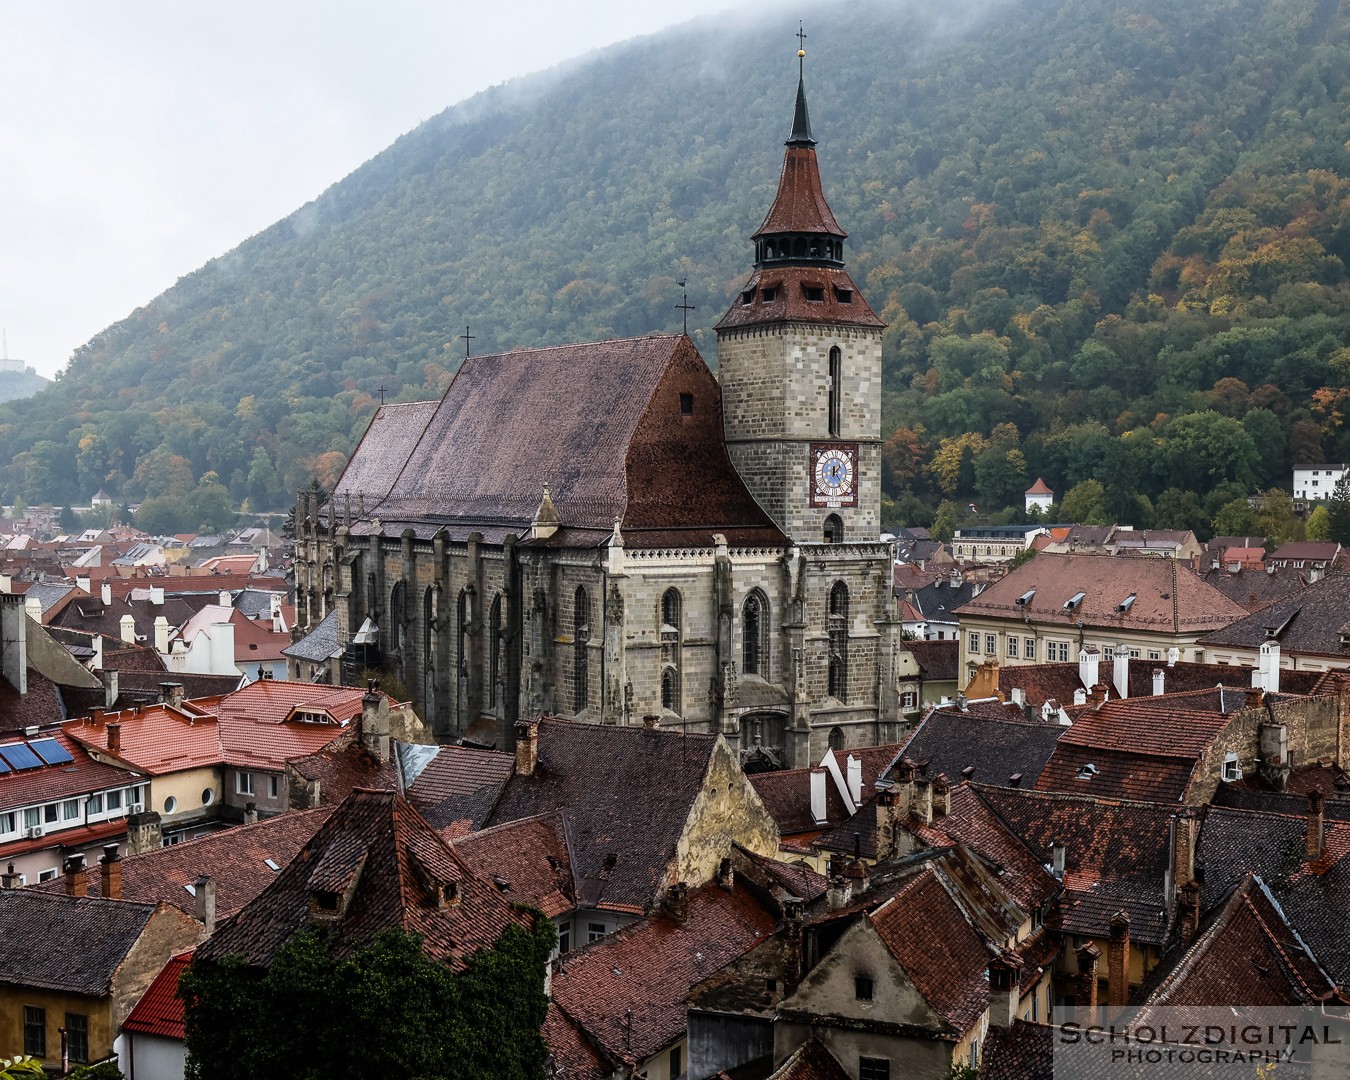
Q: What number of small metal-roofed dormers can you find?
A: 3